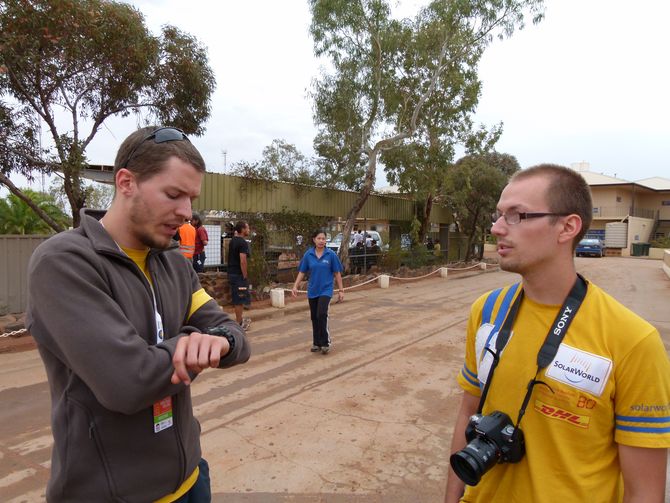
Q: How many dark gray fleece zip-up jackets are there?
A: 1